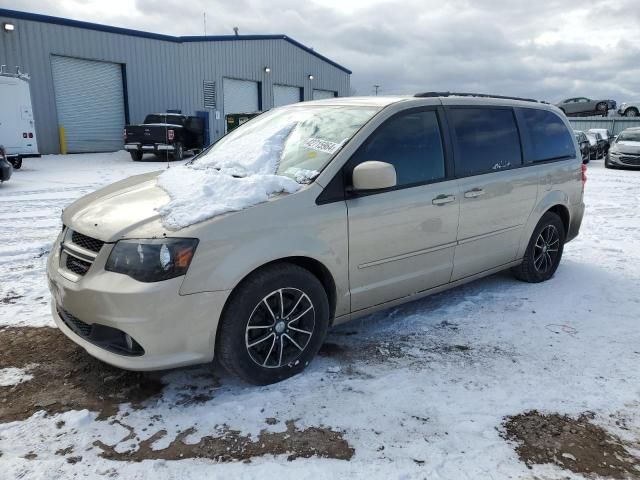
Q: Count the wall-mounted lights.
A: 3